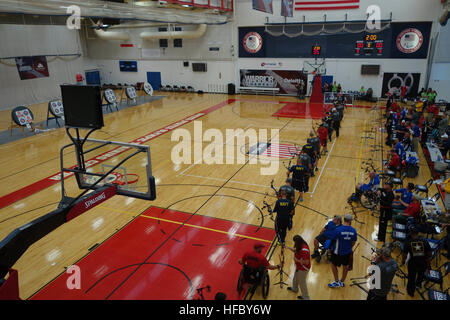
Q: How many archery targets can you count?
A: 5